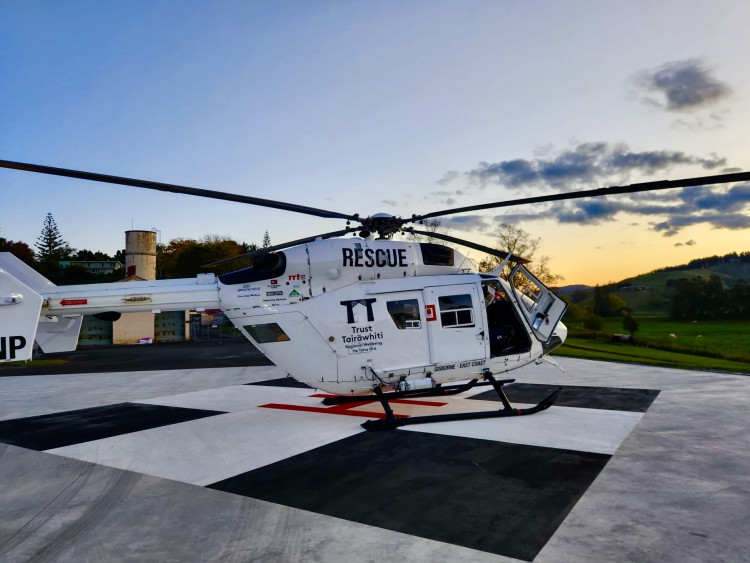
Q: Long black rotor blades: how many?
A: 4